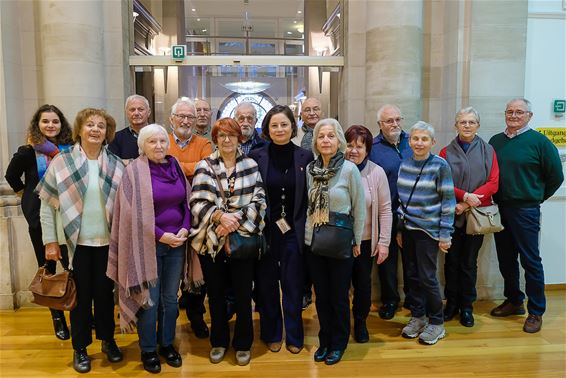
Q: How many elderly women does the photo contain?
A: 7